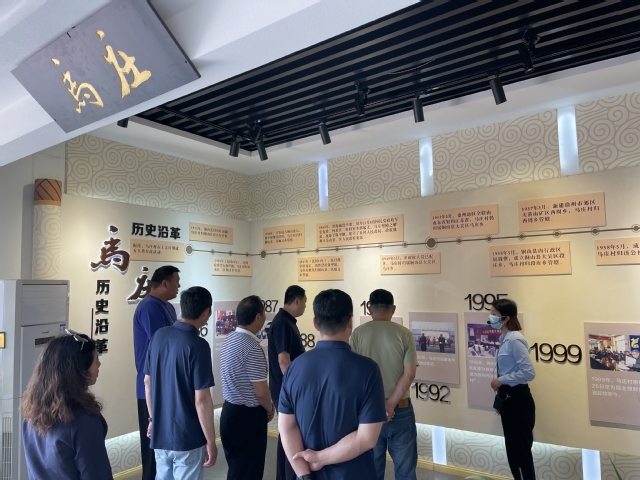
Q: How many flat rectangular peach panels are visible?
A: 11